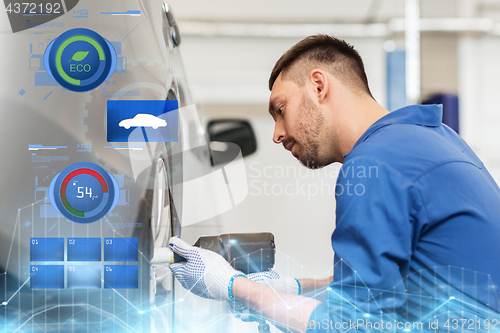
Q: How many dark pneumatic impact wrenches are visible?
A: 1